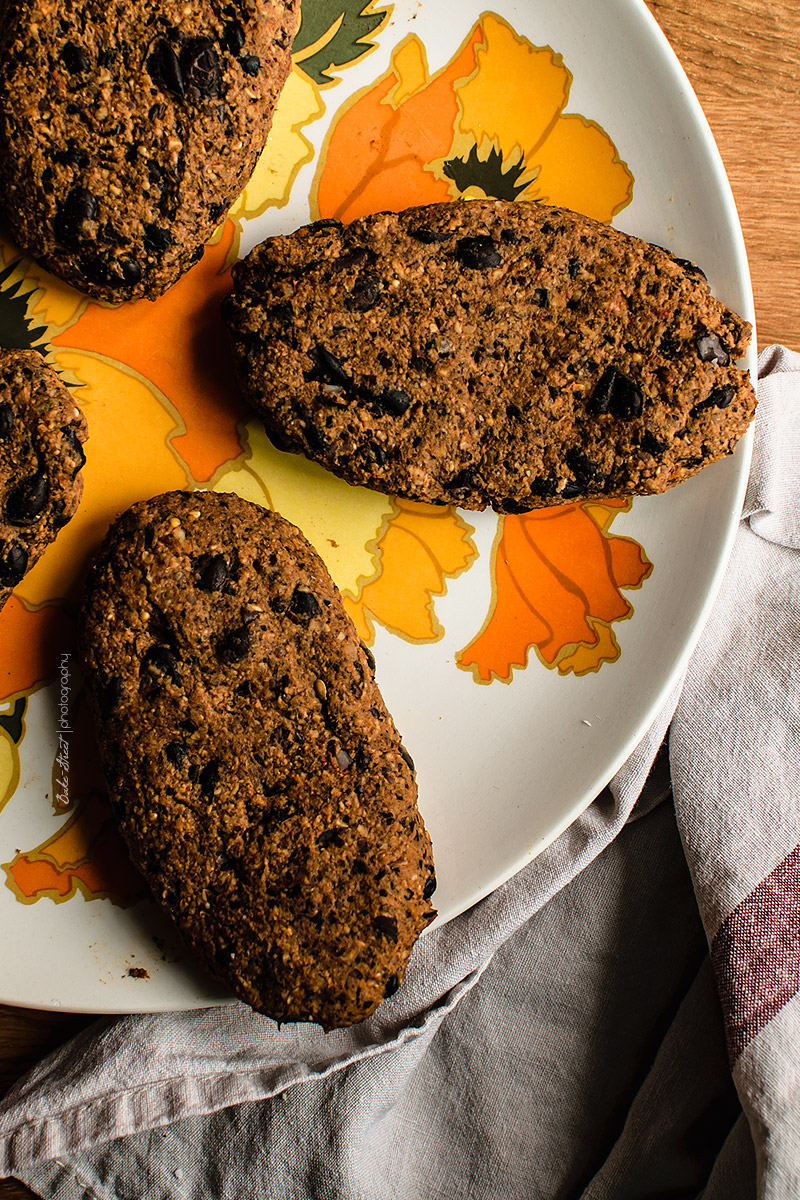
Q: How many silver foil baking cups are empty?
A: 0